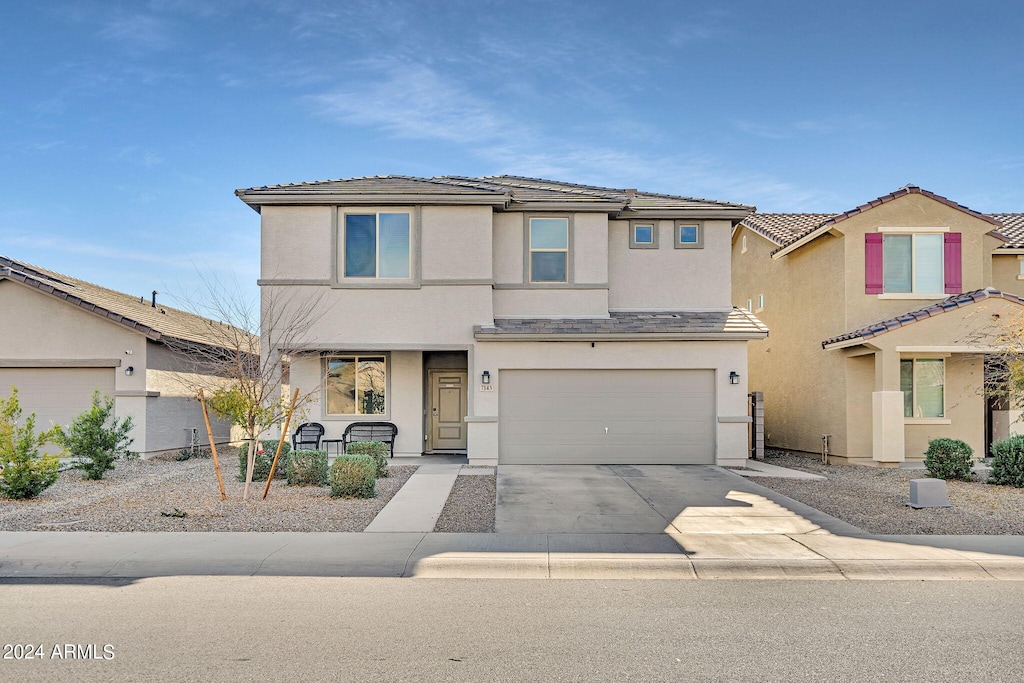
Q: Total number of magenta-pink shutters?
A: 2